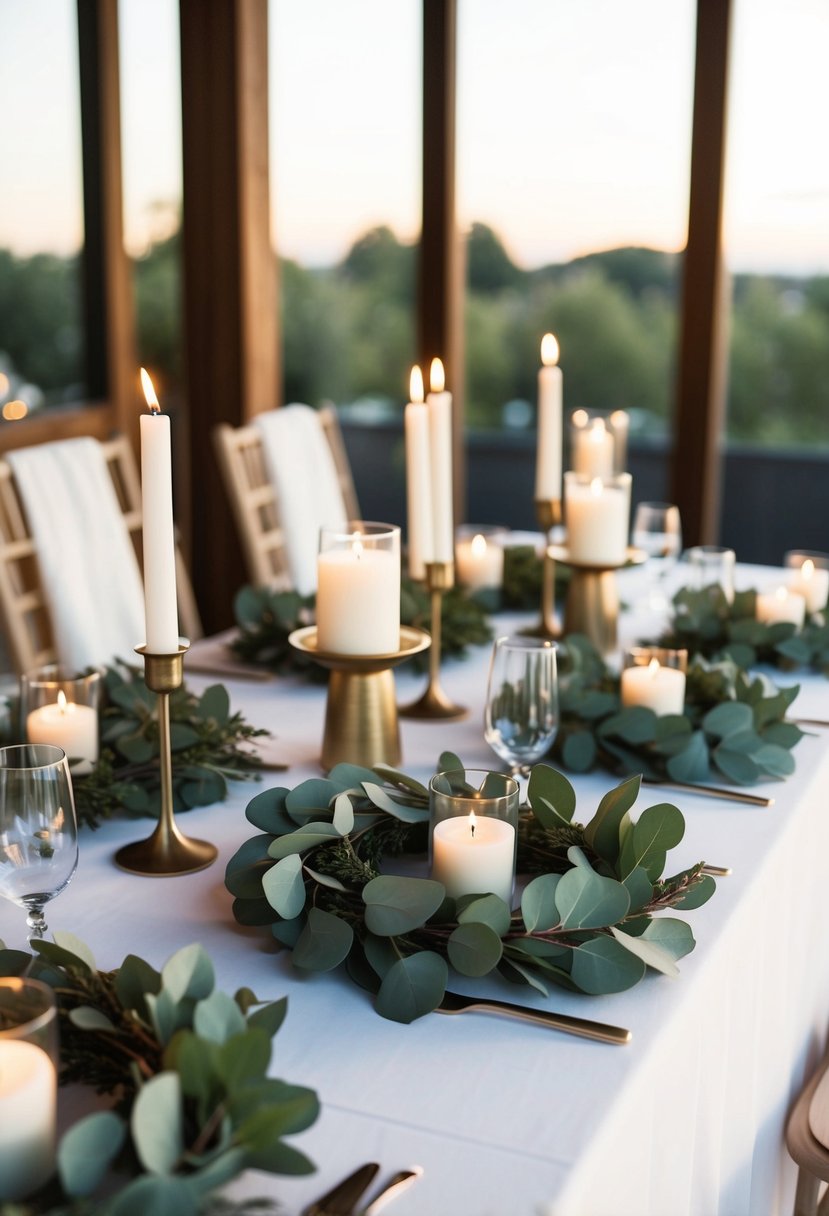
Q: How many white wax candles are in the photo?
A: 14